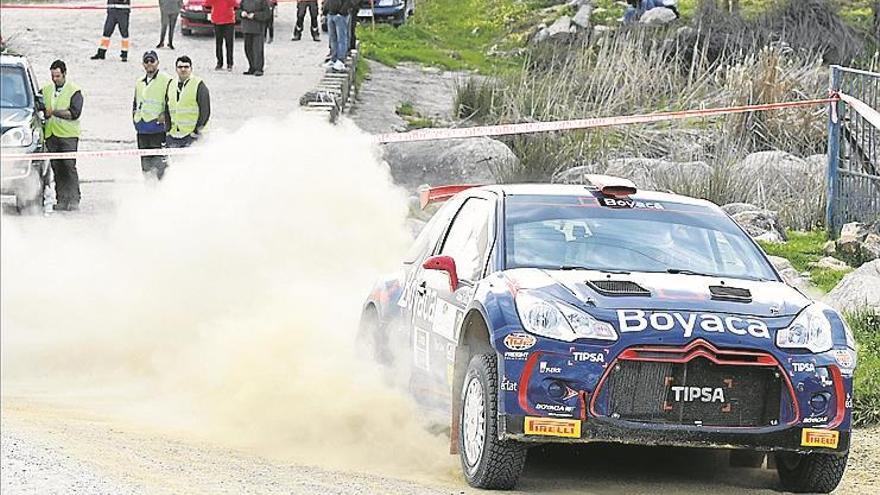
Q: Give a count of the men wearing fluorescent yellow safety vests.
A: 3